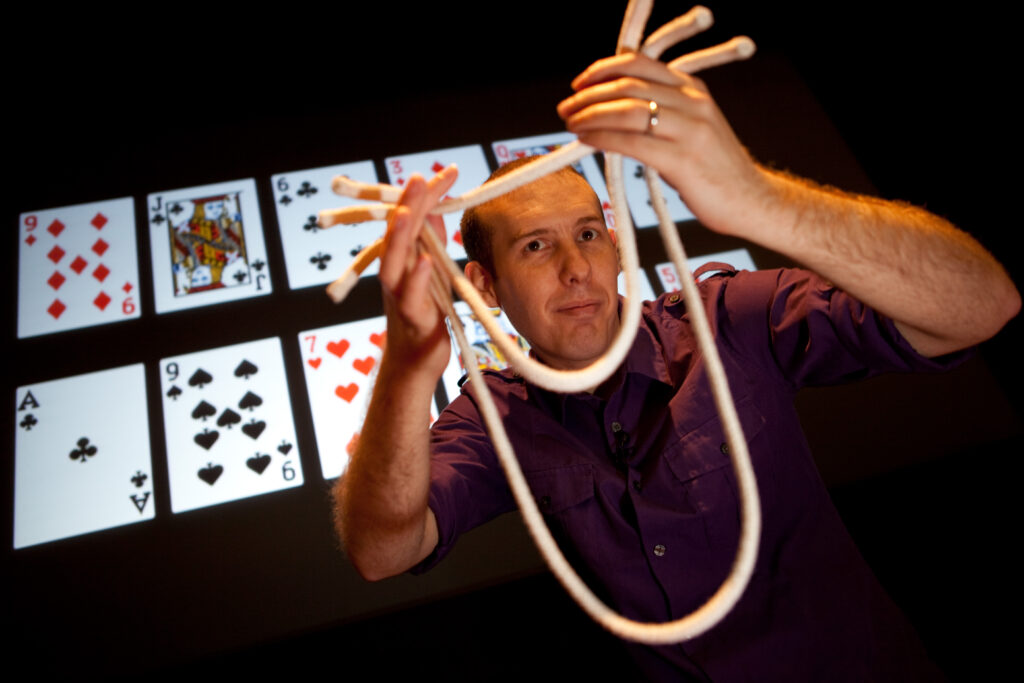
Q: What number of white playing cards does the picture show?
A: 12